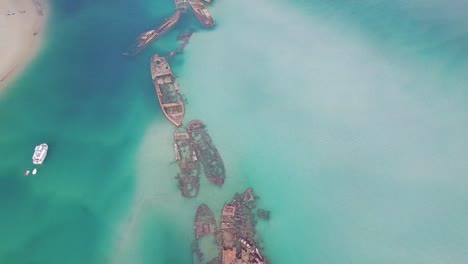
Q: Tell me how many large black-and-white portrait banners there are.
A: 0